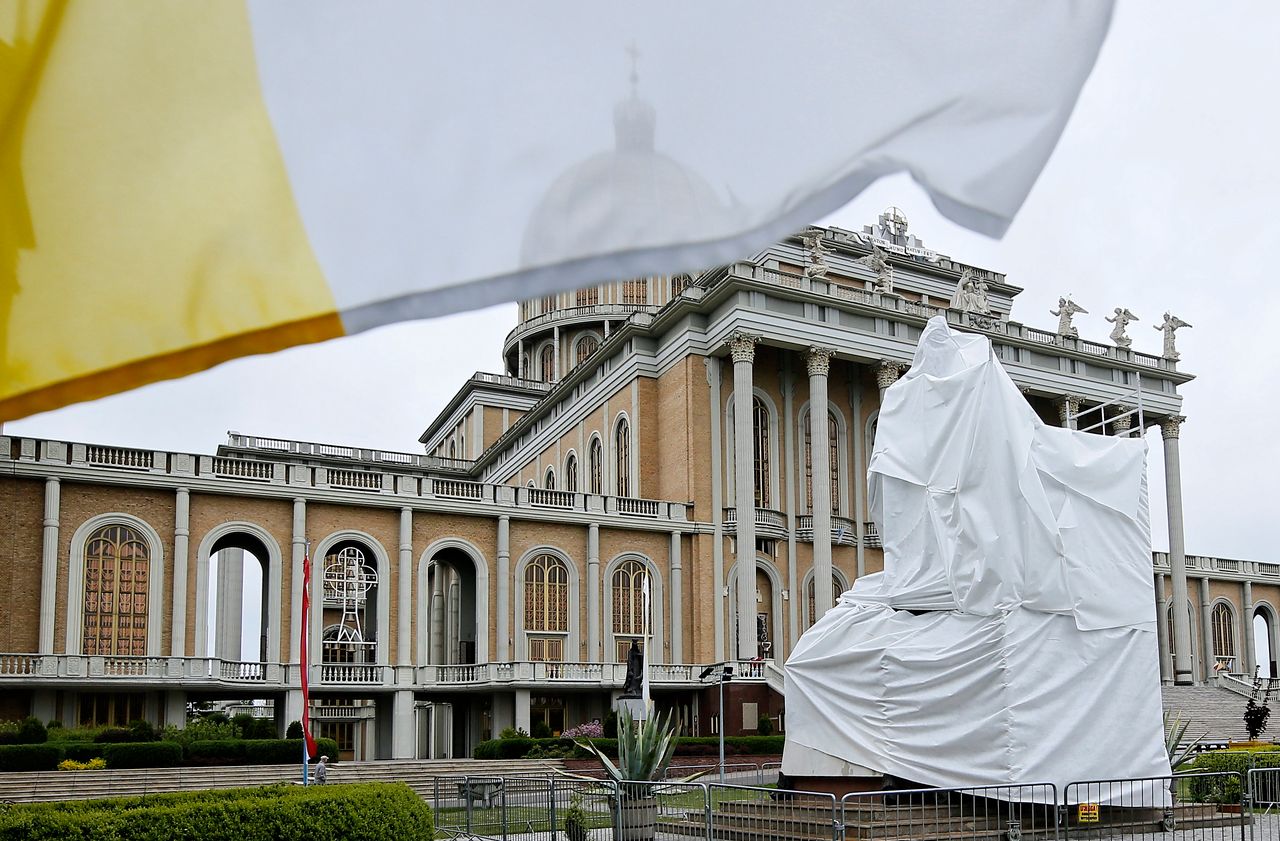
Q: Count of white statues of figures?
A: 6